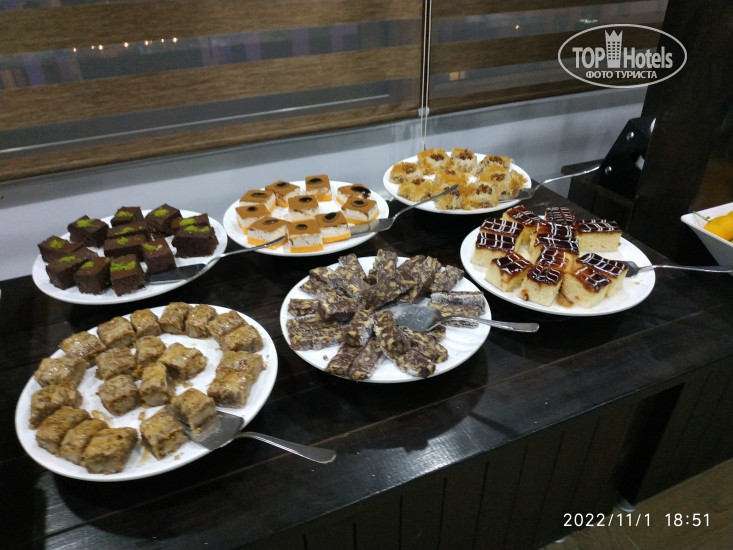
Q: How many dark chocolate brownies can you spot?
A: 12